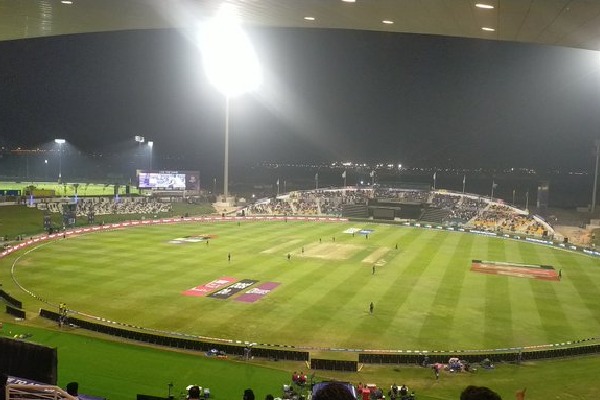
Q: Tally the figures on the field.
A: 15